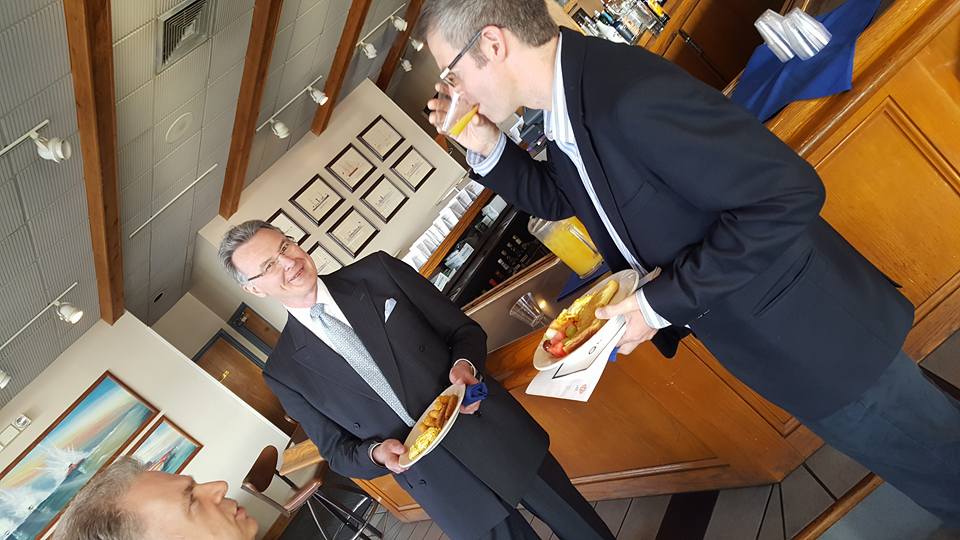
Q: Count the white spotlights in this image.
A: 9